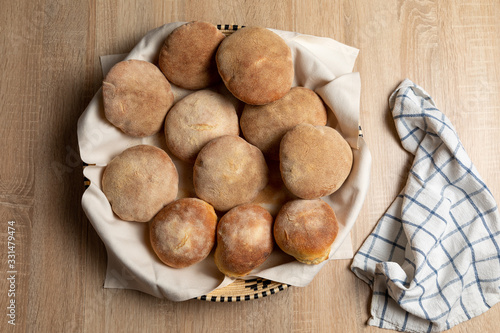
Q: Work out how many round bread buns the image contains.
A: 11